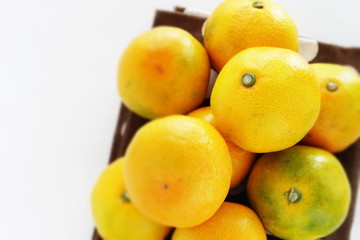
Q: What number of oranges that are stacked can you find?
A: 9